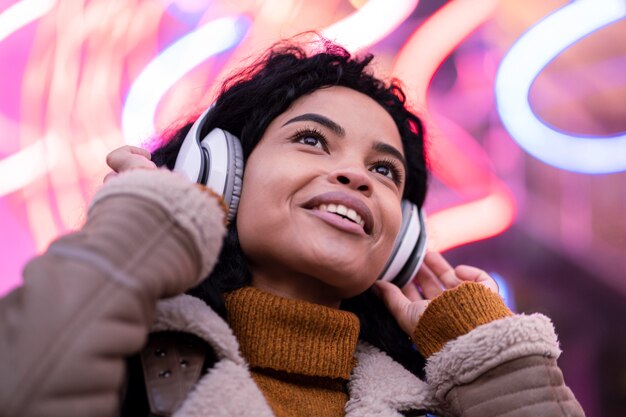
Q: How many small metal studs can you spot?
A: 3